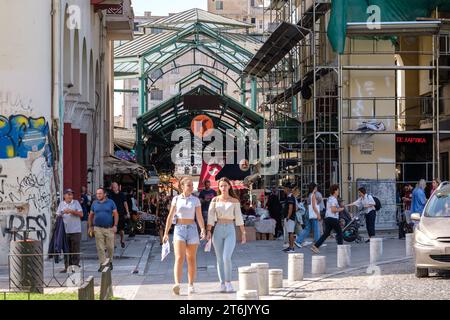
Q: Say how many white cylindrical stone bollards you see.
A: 9